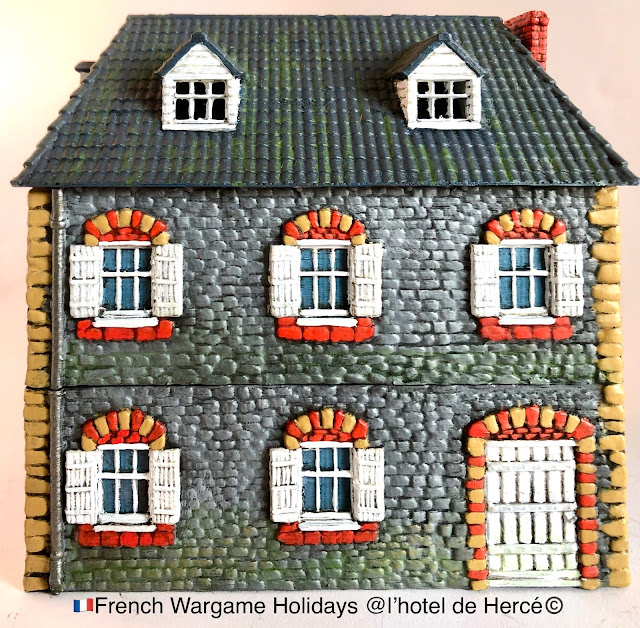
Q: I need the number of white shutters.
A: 10